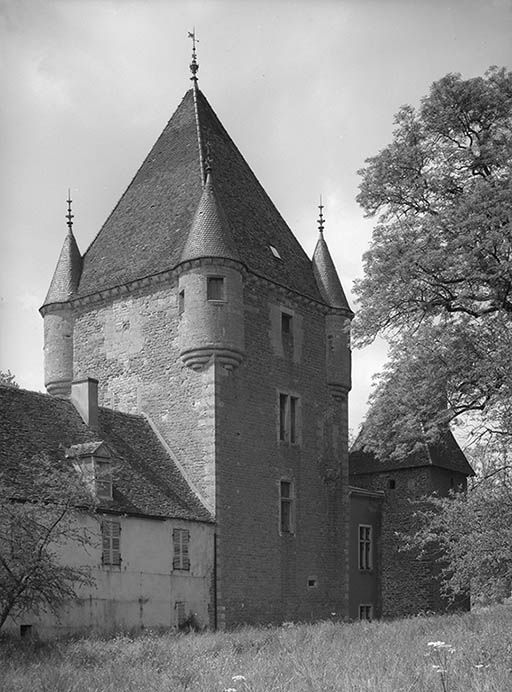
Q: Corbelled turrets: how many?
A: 3